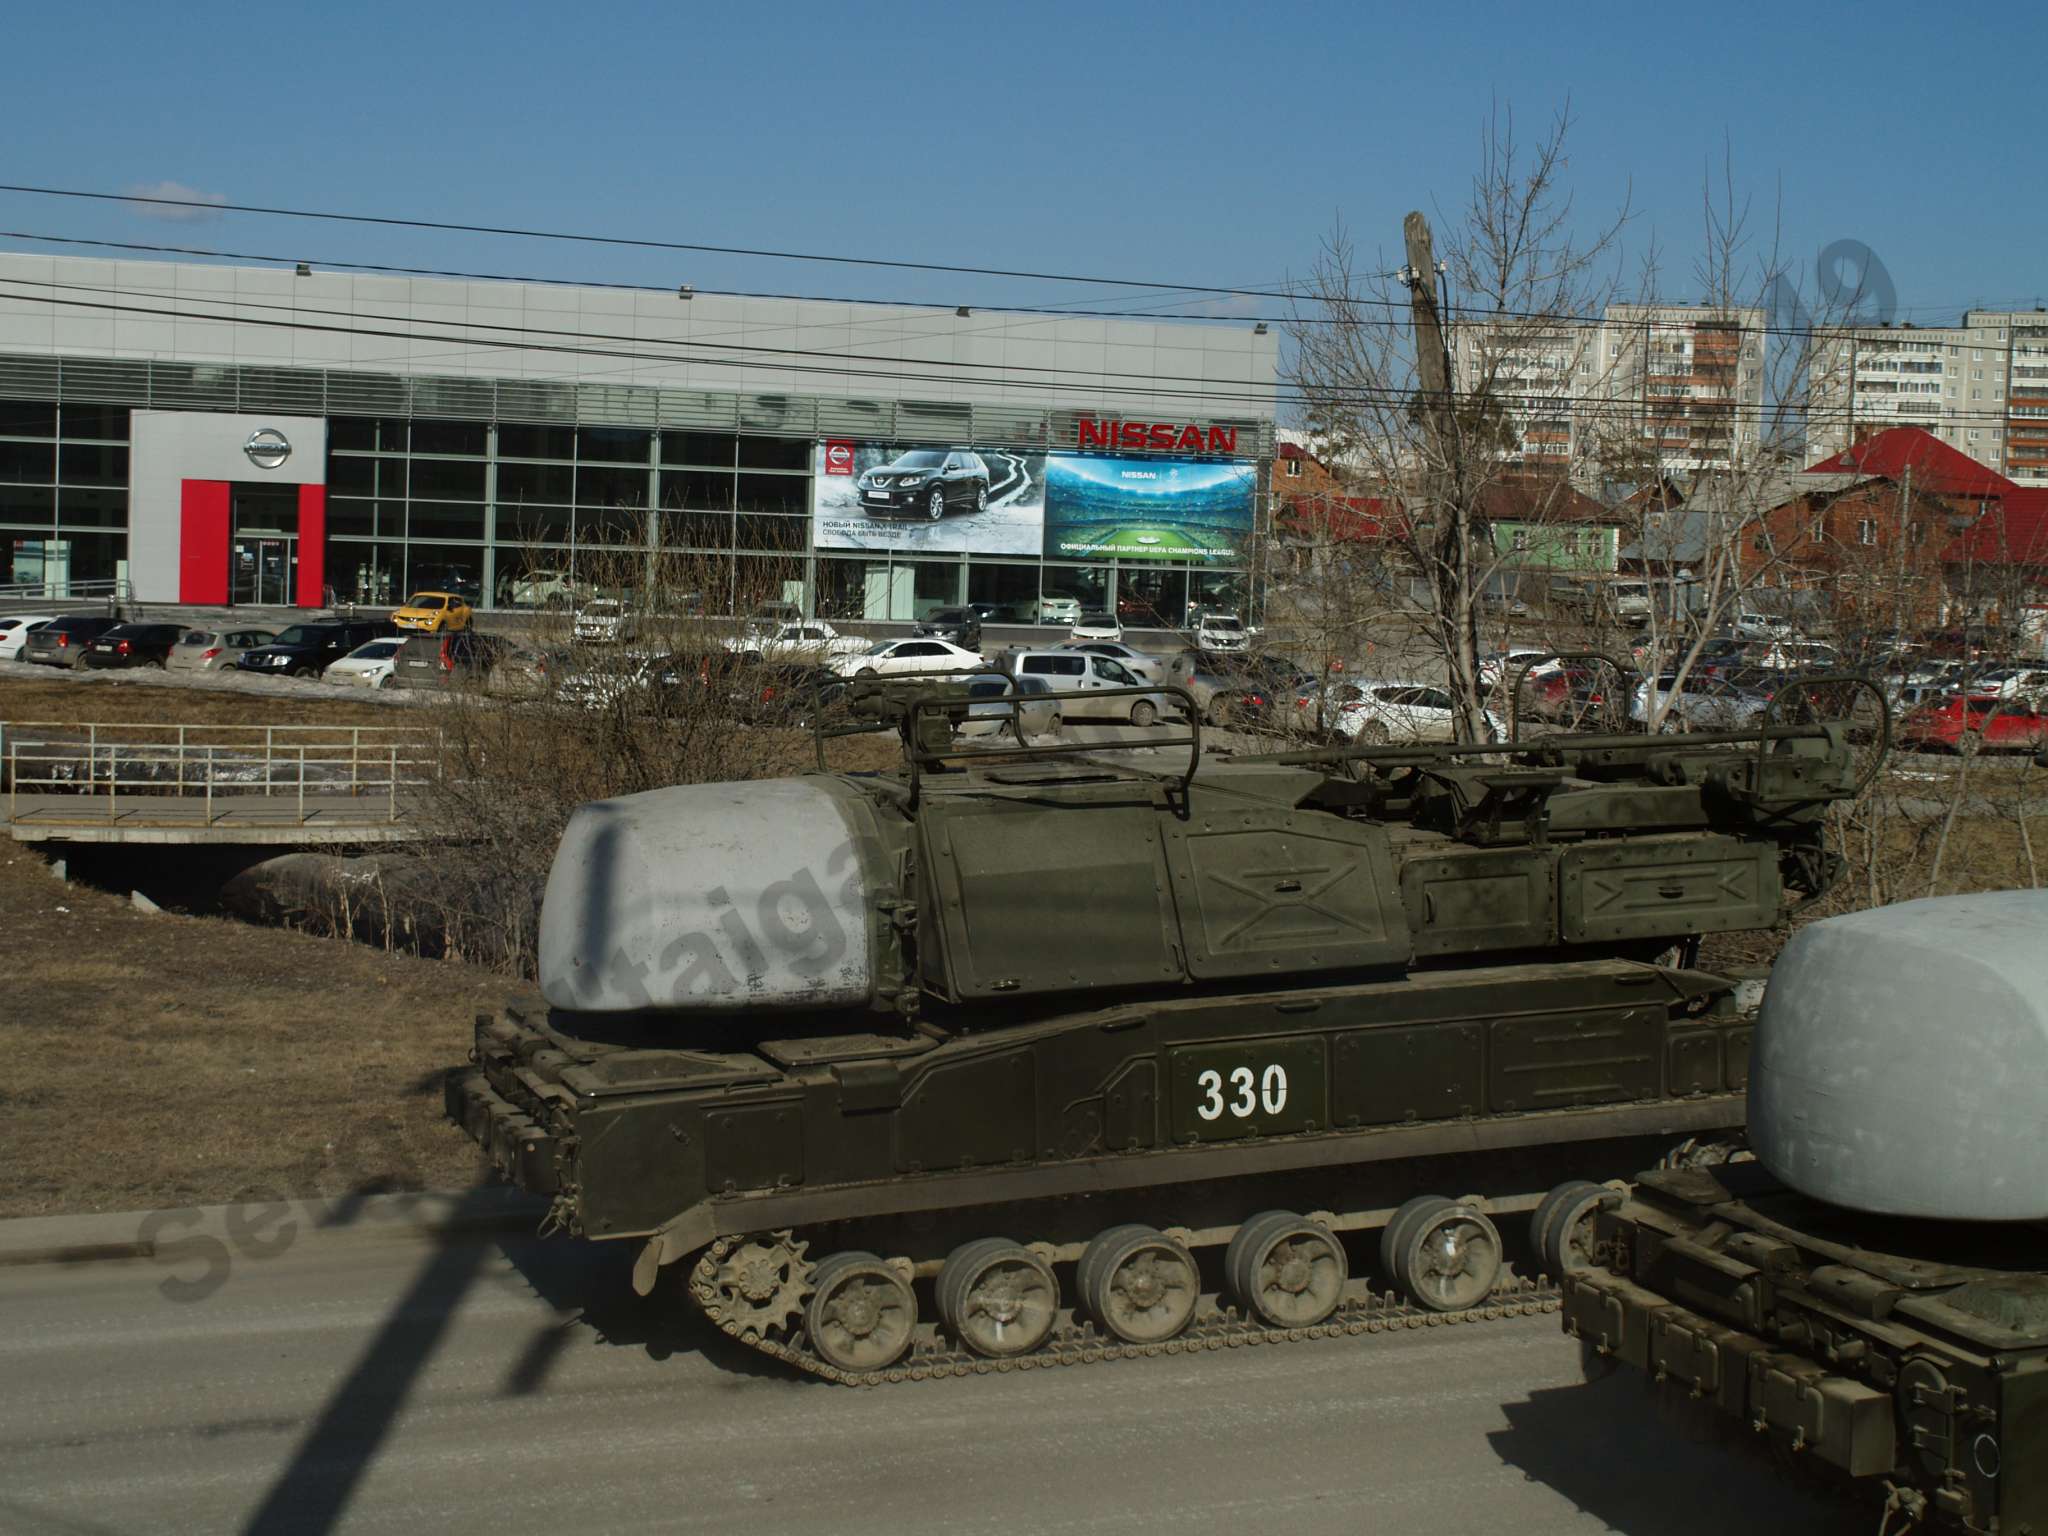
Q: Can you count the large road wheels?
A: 6